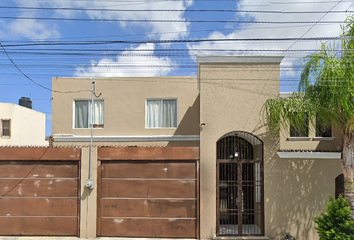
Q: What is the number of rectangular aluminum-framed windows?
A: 2